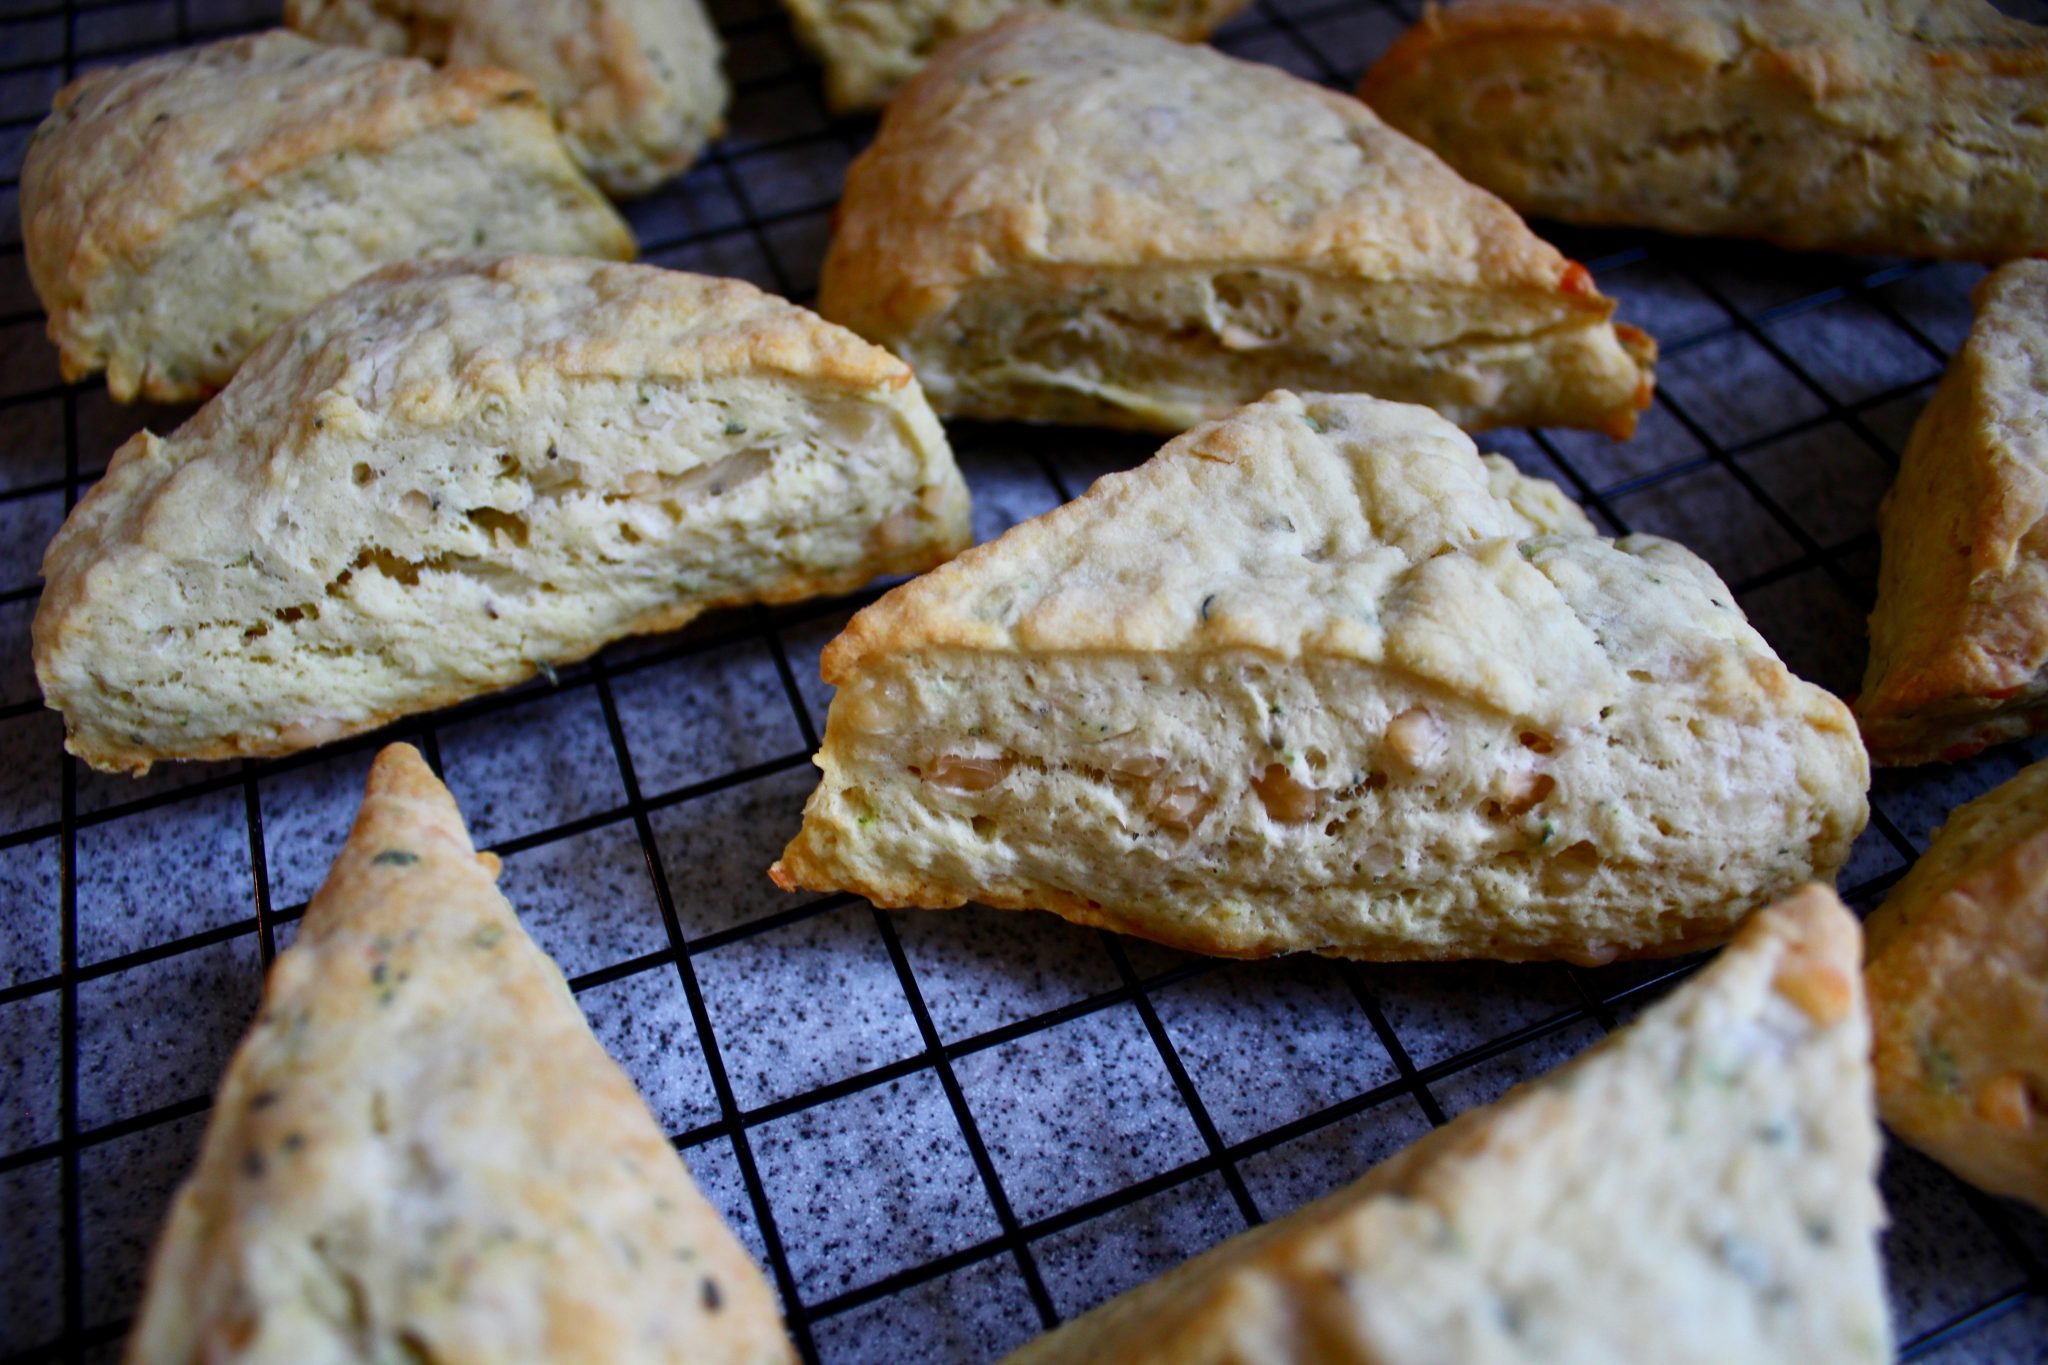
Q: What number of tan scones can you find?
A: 11